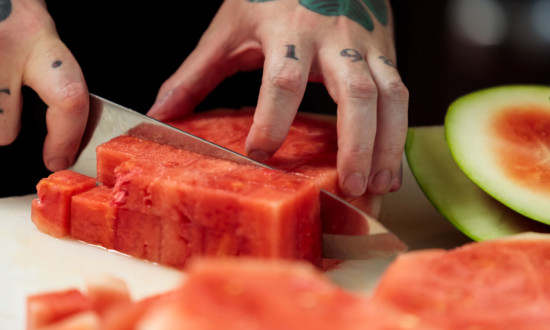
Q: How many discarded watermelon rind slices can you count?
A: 2